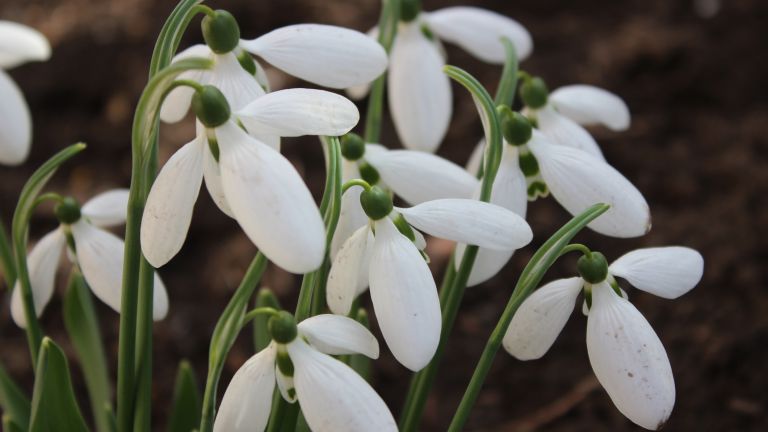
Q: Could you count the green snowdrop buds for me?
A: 10